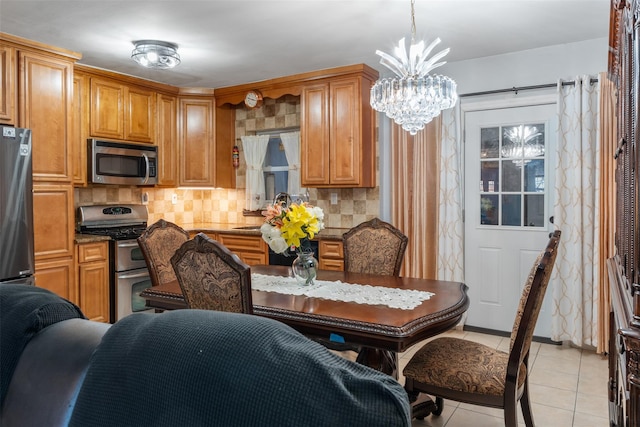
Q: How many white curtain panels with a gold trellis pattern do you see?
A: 2